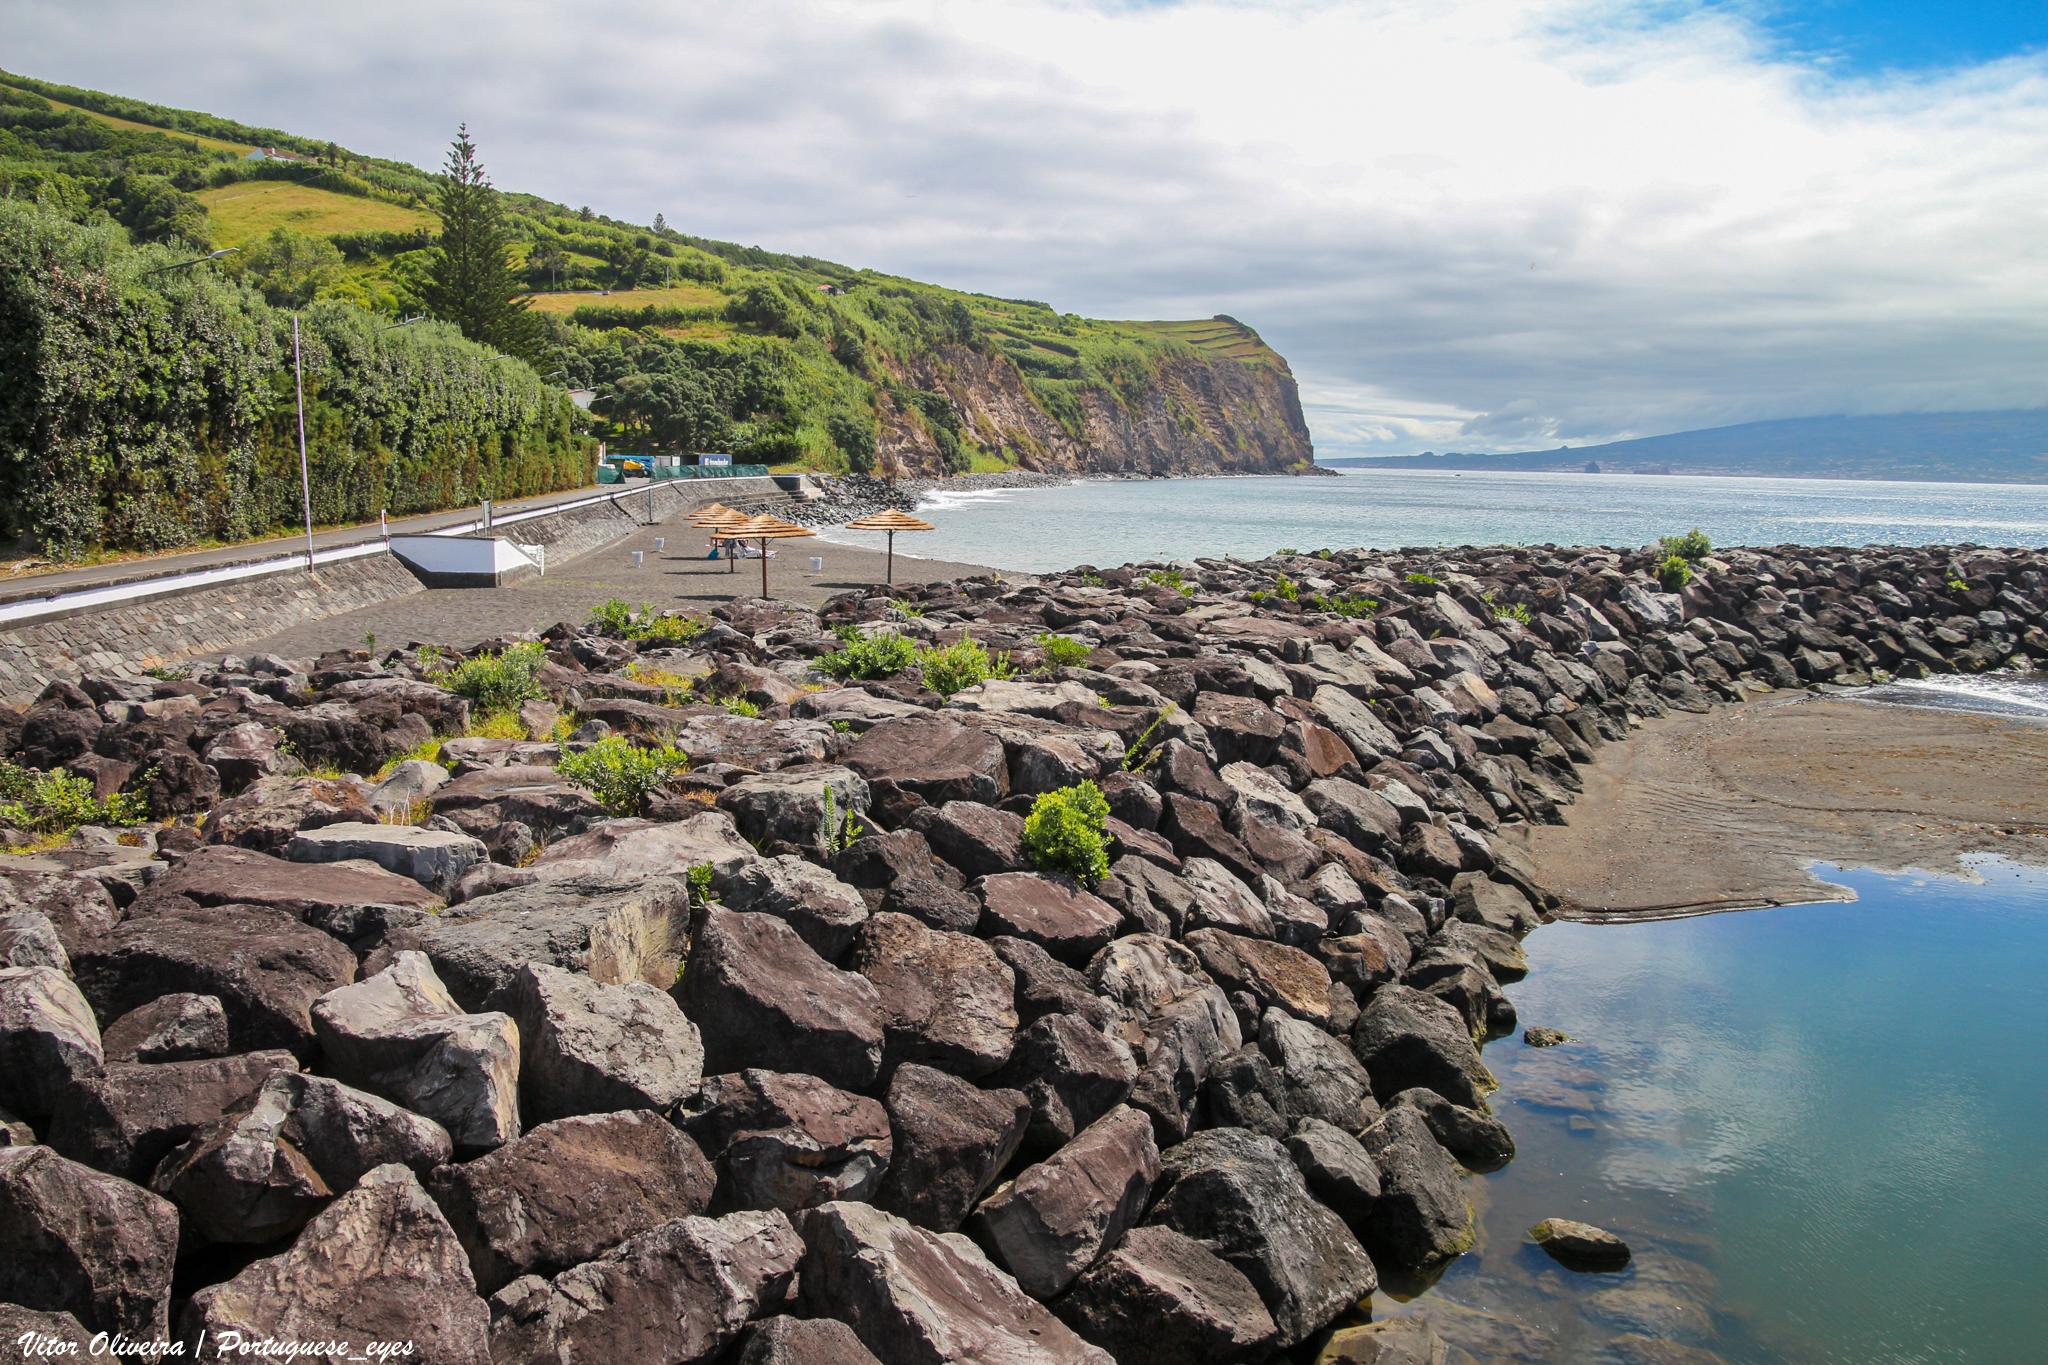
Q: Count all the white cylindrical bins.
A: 3